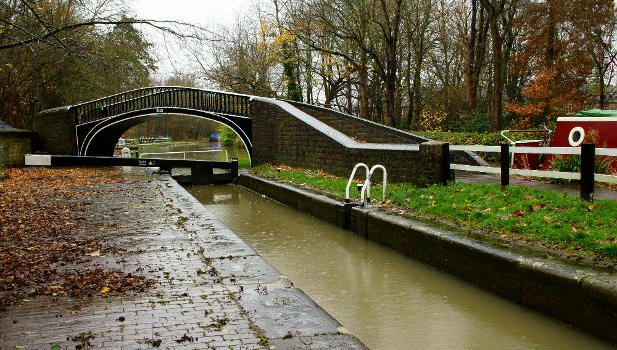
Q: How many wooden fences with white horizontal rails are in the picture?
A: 1